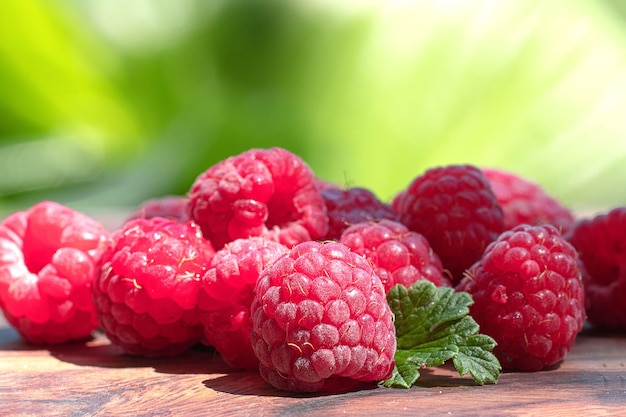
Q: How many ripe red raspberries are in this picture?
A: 12